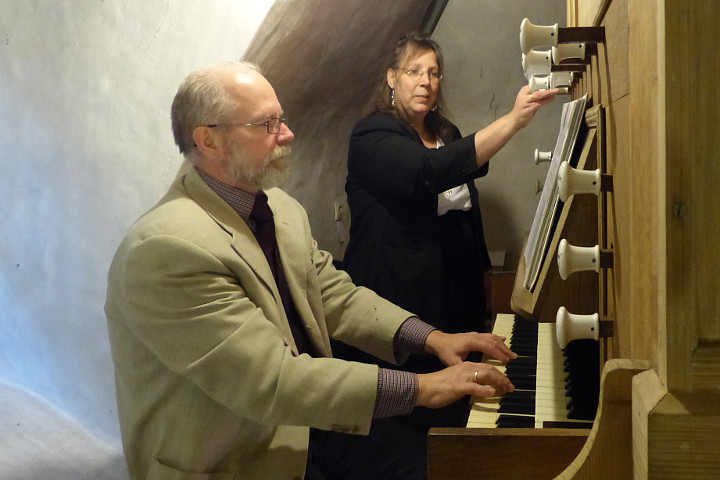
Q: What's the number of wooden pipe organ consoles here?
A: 1